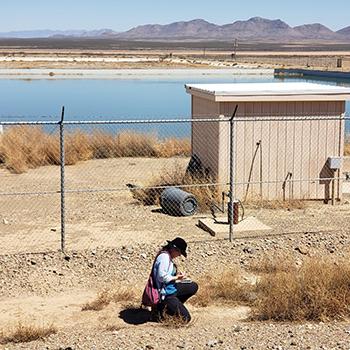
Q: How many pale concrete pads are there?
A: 1